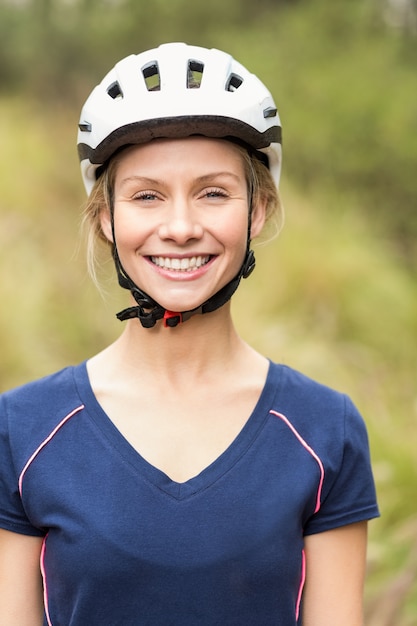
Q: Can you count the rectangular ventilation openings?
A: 4